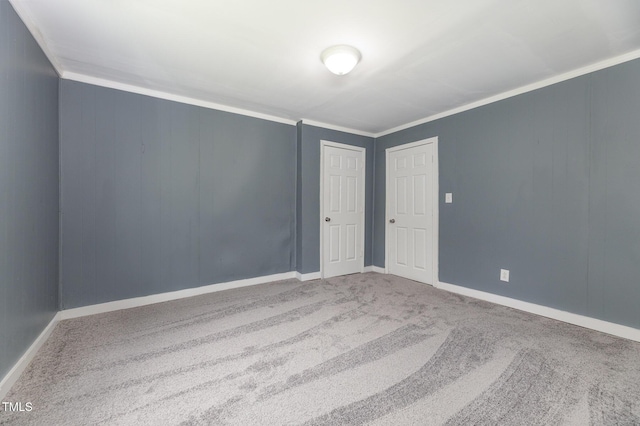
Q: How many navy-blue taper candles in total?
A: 0